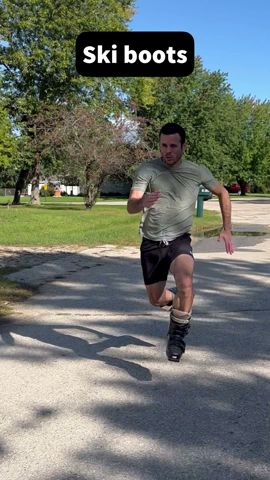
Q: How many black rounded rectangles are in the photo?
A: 1